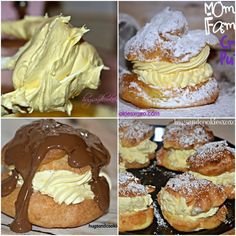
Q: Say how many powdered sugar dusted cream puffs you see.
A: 6